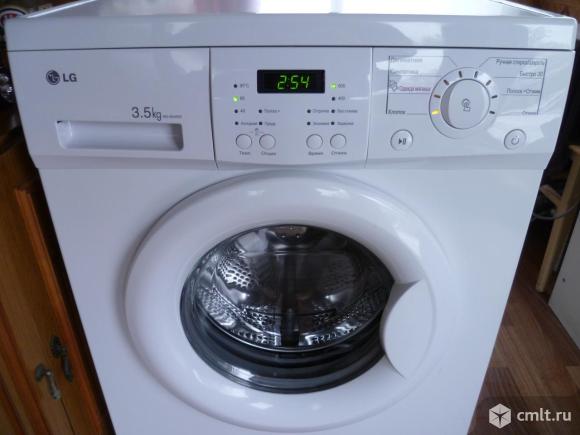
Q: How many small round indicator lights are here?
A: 12